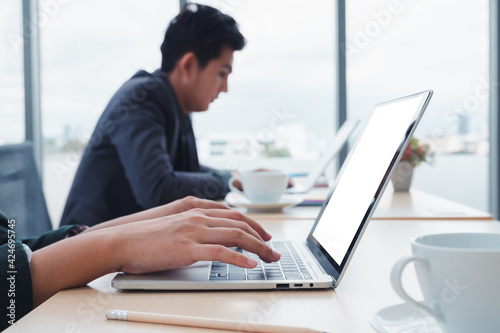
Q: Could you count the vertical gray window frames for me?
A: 4